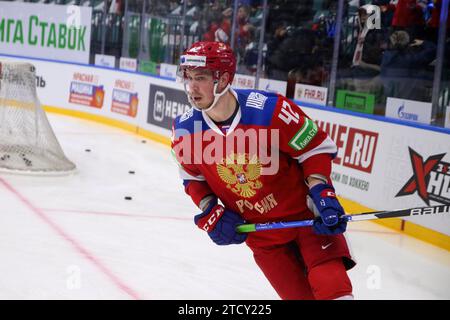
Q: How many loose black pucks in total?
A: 4